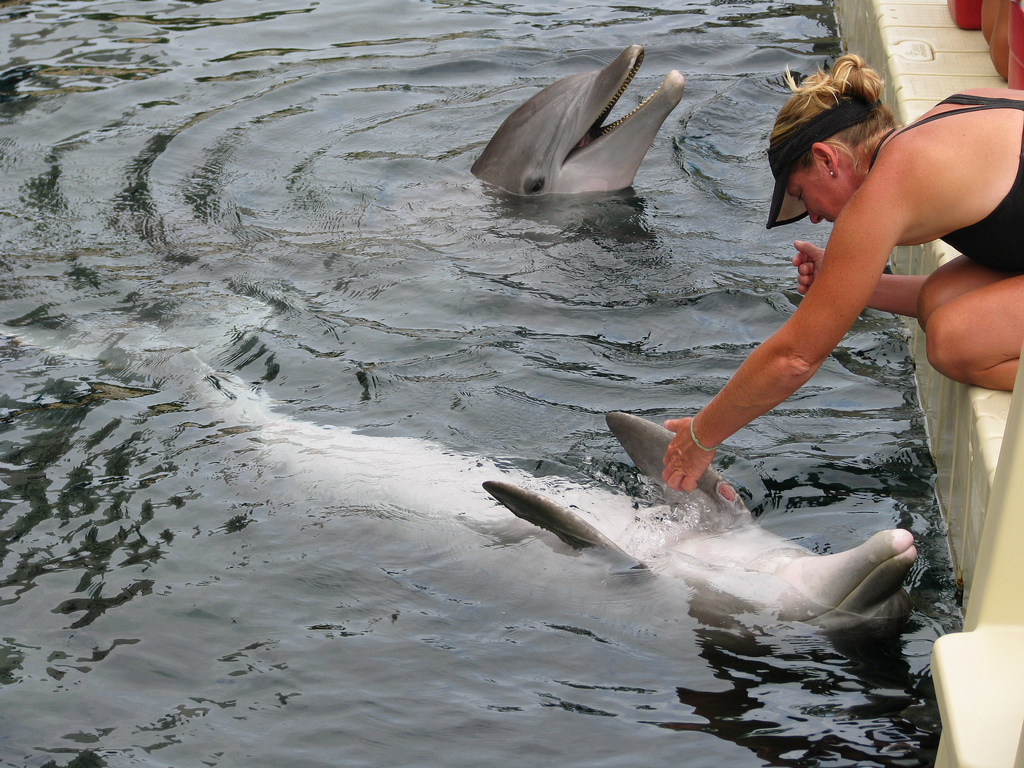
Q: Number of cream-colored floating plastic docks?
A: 1